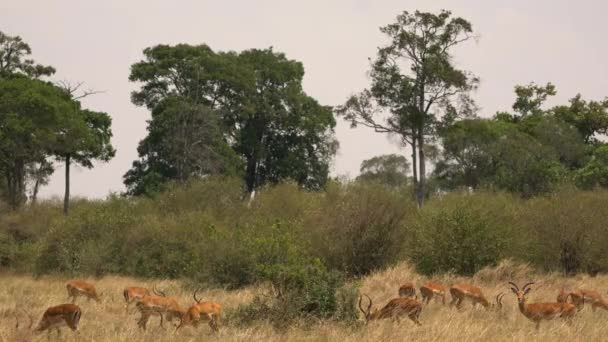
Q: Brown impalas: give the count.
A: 12